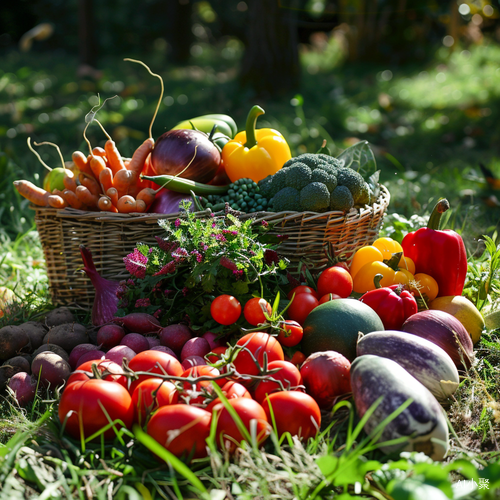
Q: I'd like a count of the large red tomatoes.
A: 11